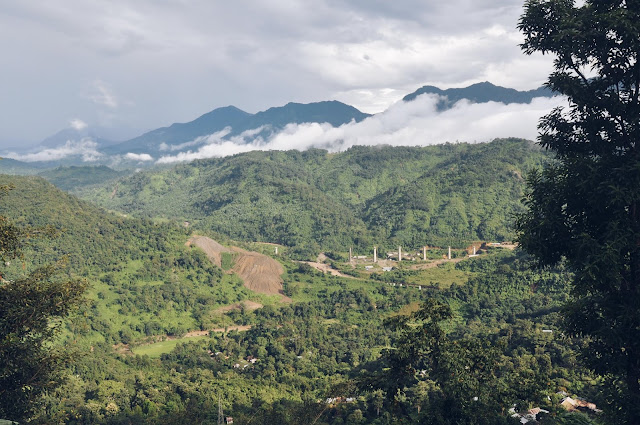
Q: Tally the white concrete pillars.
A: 7